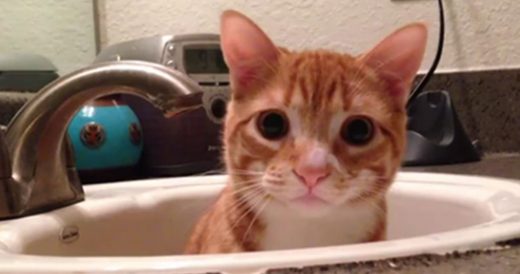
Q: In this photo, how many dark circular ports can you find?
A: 1